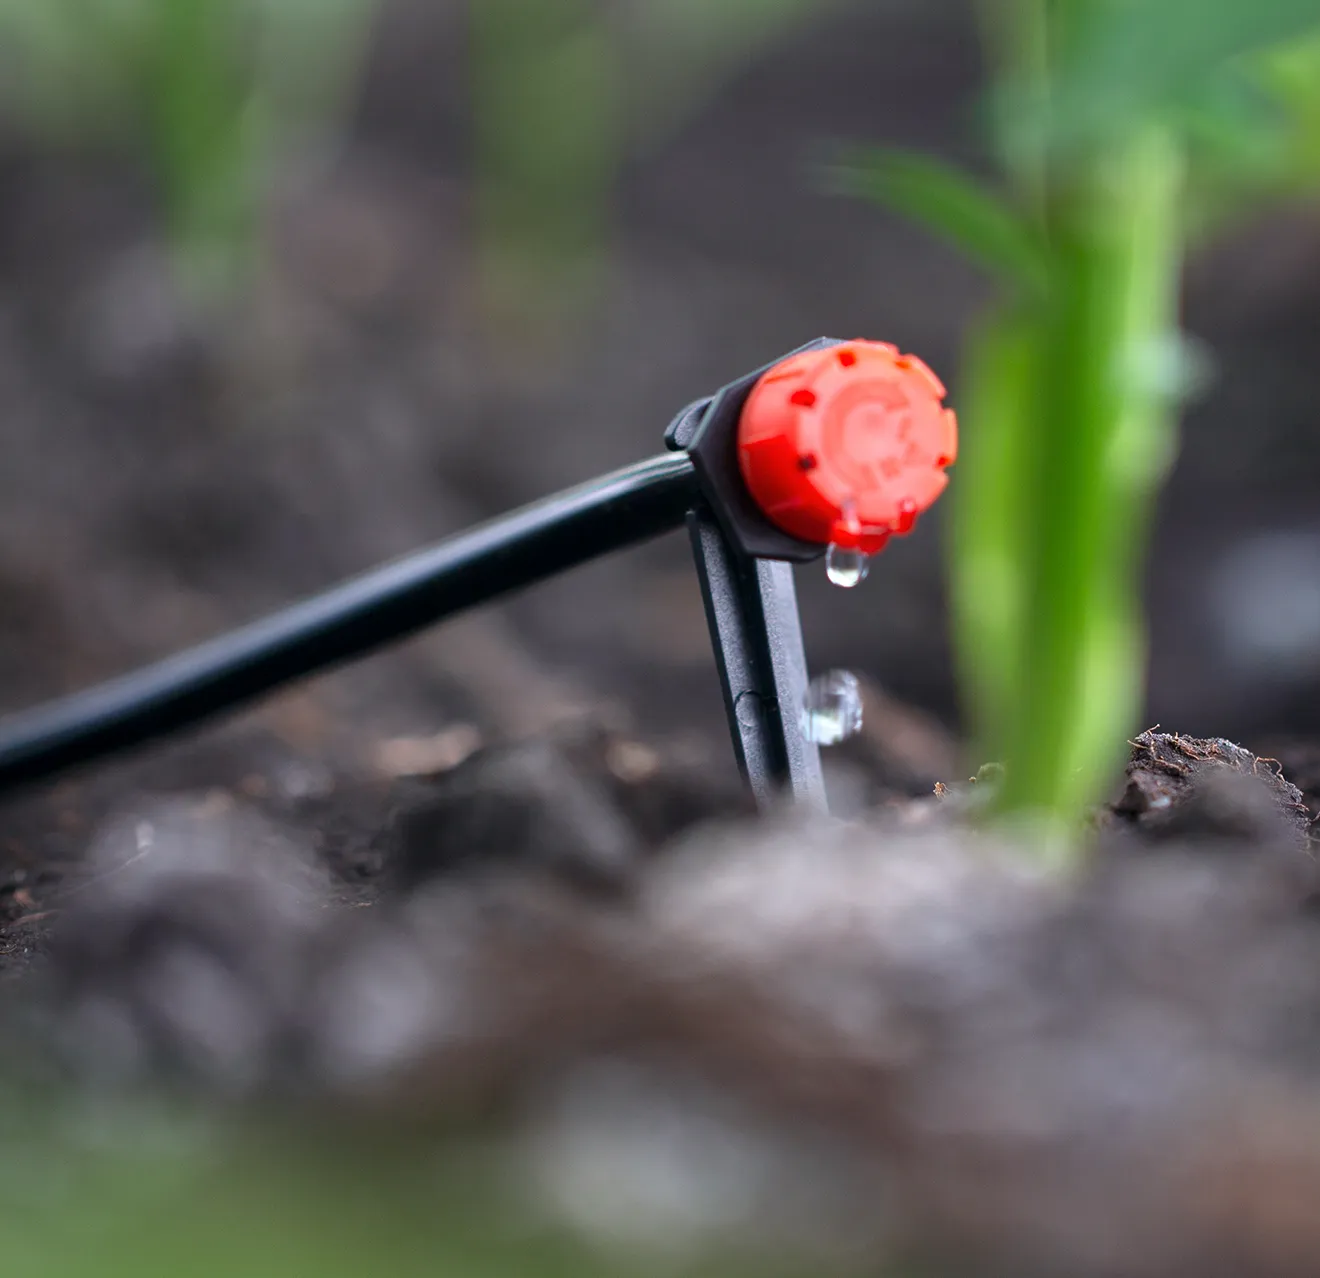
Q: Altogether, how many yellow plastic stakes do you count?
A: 0